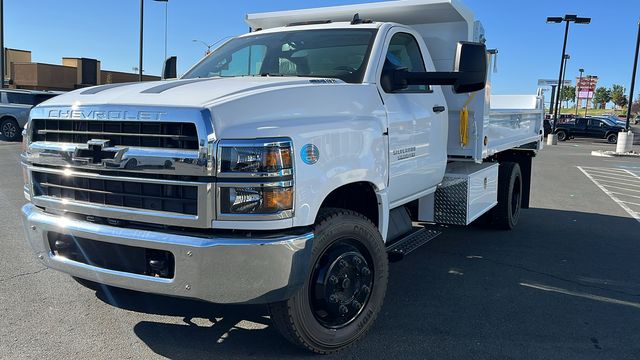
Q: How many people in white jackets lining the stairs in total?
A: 0